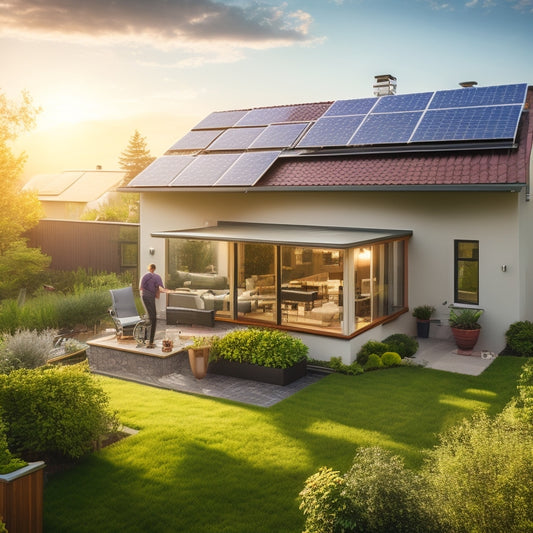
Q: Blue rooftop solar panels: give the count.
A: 14